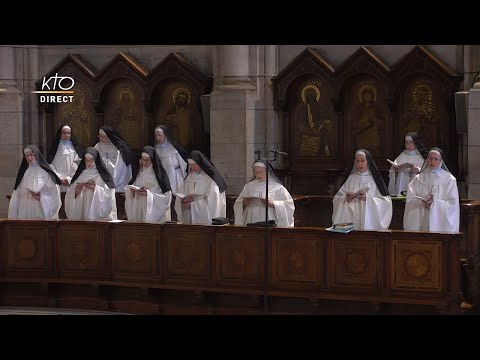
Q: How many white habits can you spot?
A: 11